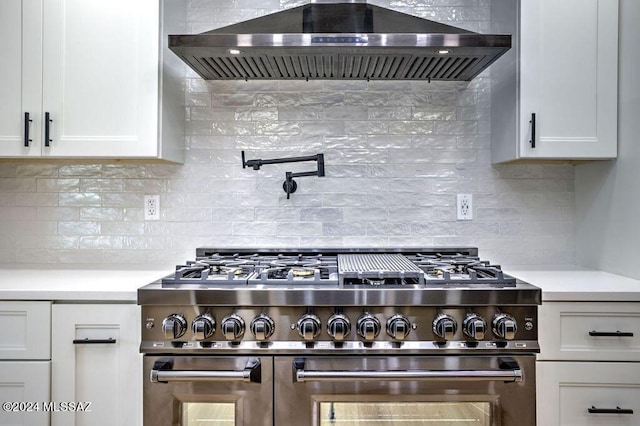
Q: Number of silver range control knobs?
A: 11